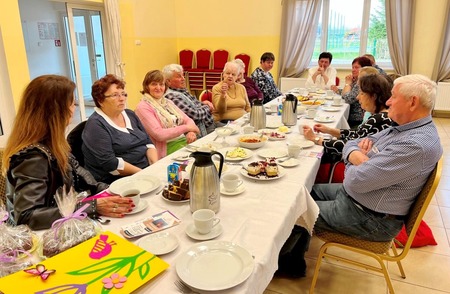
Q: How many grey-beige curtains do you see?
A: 3